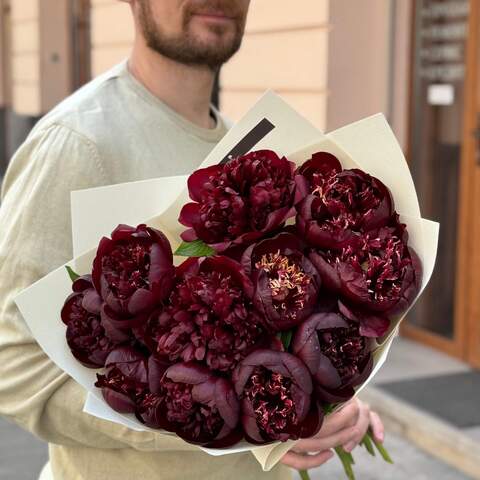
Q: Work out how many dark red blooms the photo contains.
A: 11